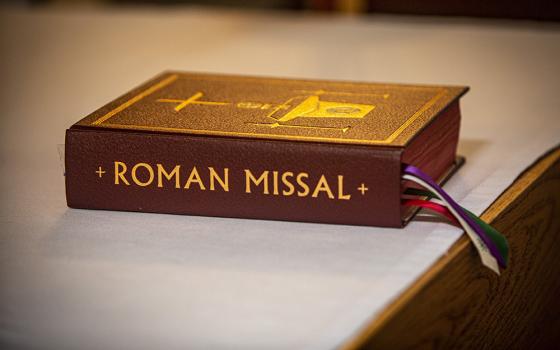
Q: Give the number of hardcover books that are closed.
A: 1